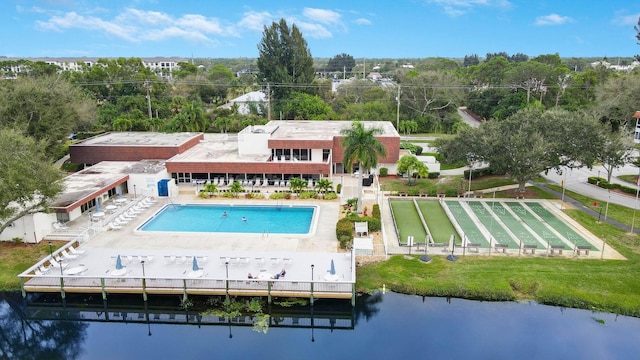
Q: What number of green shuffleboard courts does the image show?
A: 5